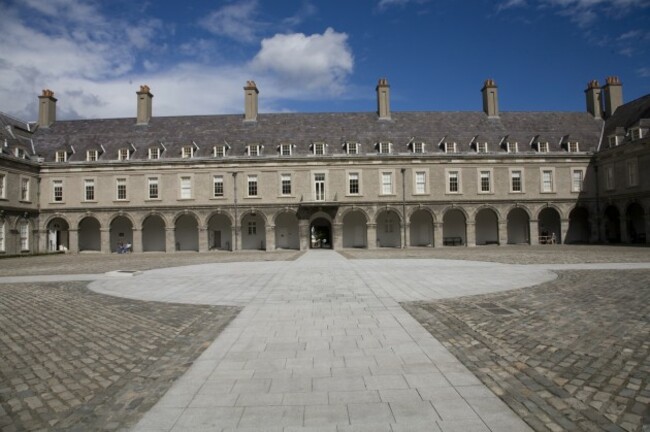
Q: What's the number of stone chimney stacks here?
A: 7